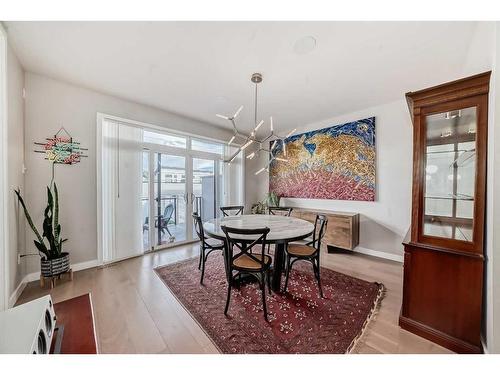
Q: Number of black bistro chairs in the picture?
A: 5